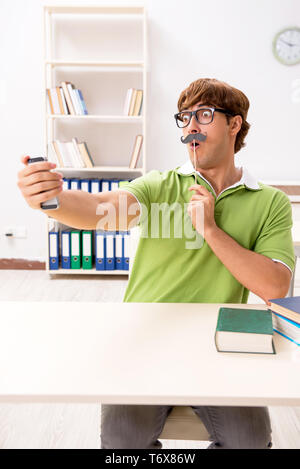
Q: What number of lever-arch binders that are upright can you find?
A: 14